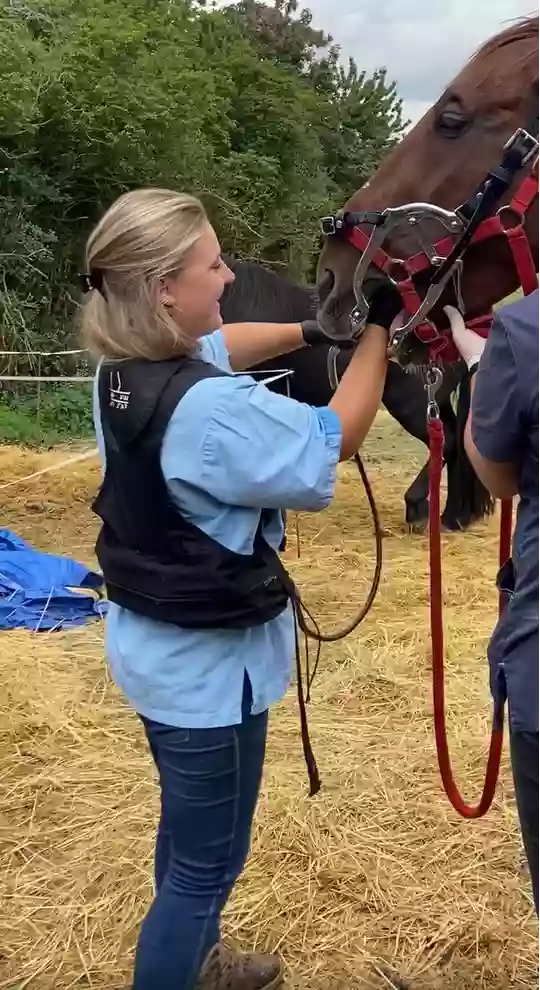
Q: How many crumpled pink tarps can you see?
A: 0